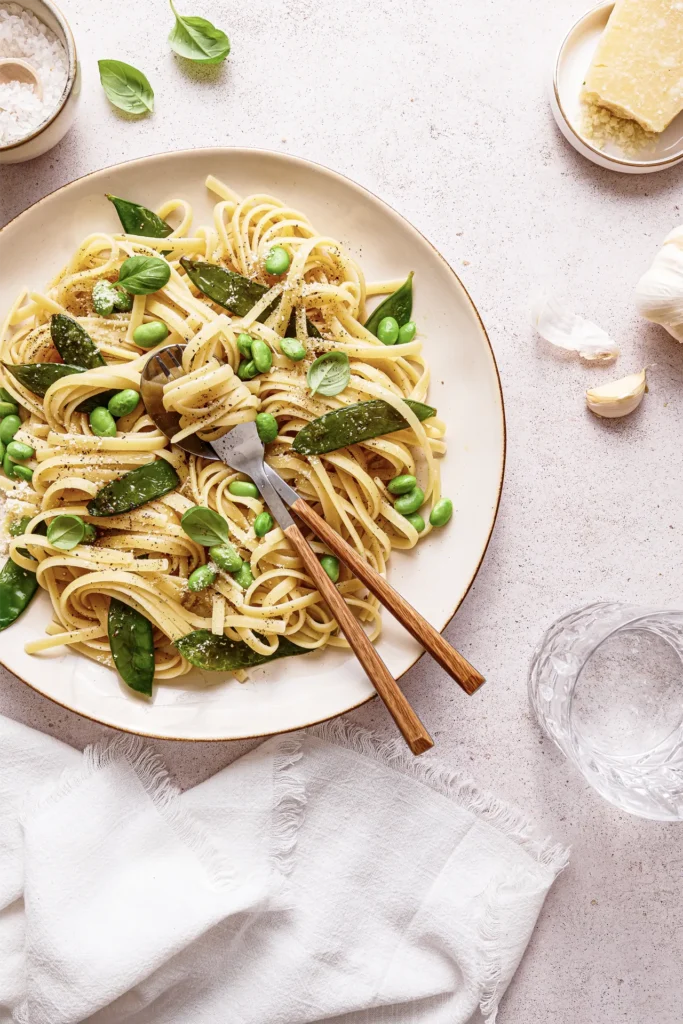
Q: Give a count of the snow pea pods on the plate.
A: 10